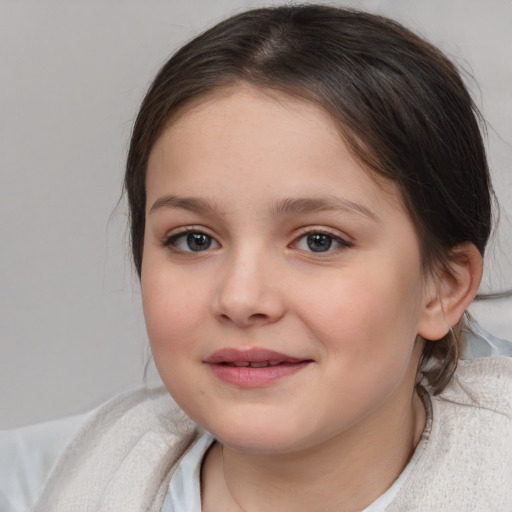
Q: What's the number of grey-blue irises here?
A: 2